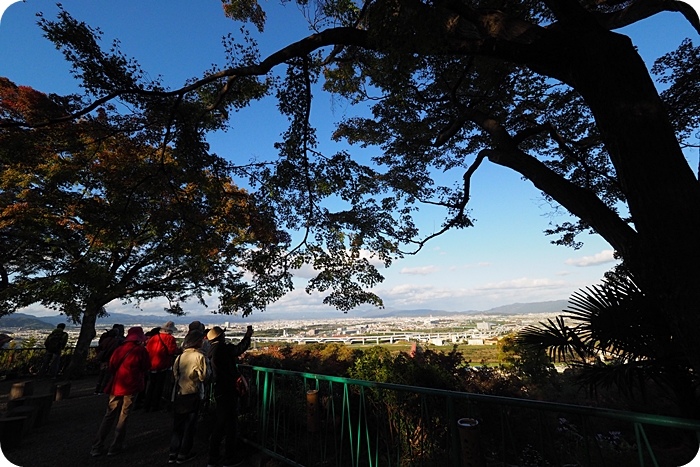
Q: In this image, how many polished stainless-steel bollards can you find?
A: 0